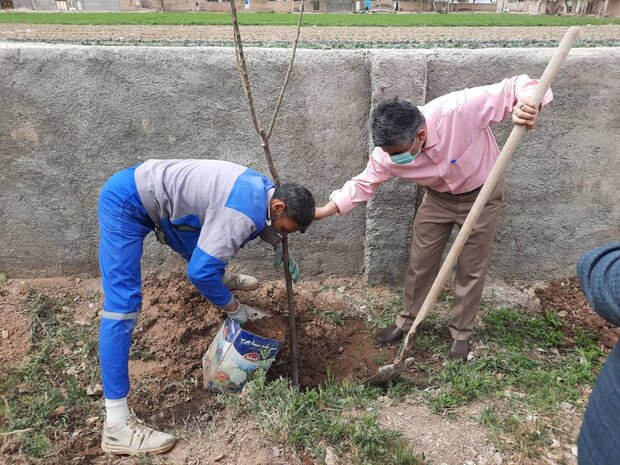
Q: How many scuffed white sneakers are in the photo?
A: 2